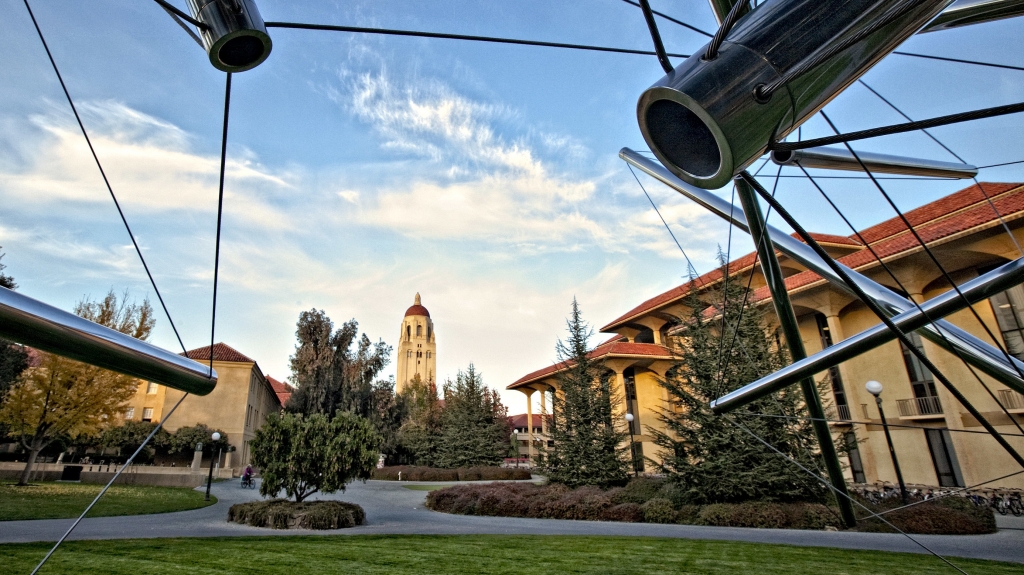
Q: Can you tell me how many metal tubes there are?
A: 9